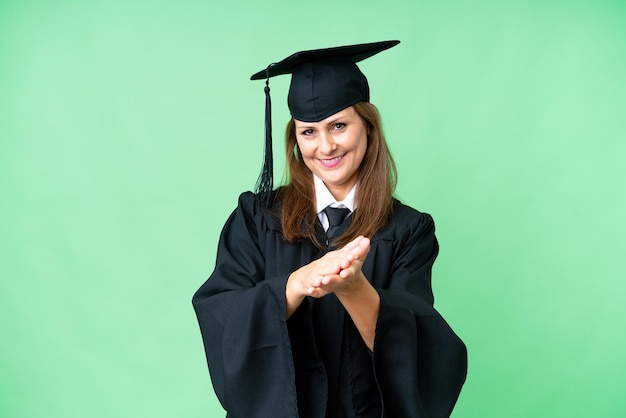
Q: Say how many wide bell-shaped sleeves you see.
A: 2